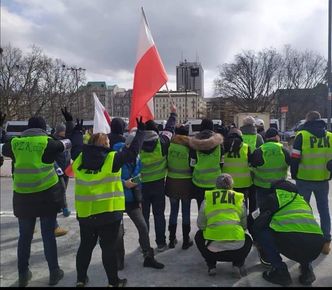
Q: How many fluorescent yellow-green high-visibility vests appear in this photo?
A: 11